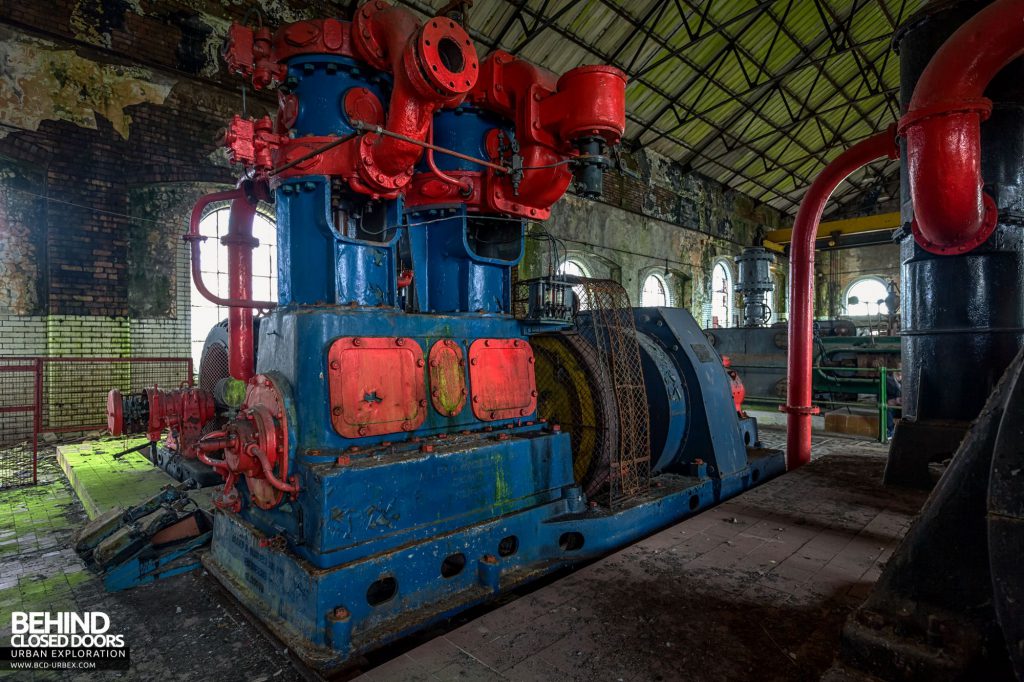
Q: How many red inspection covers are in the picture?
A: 3